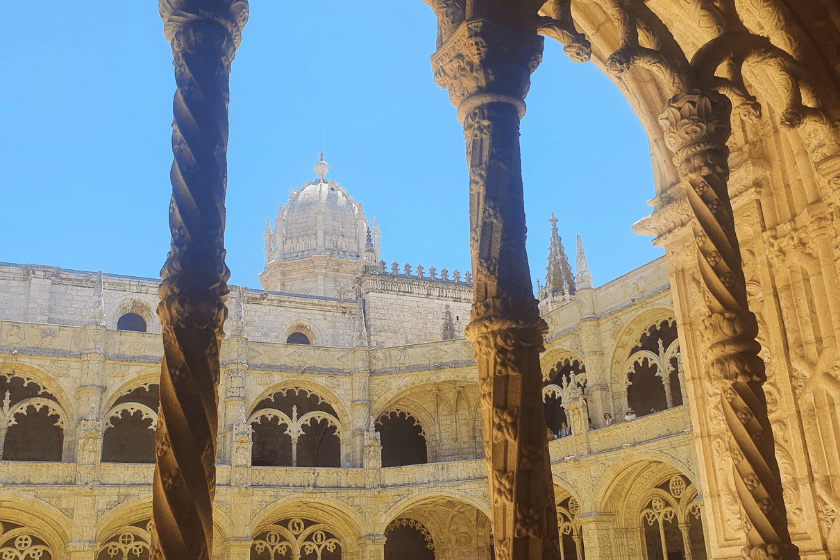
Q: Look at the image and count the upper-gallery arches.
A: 6